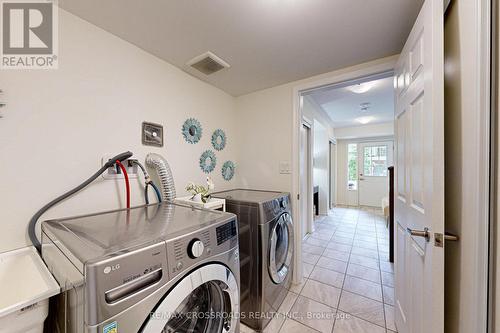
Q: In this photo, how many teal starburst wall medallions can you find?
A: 4